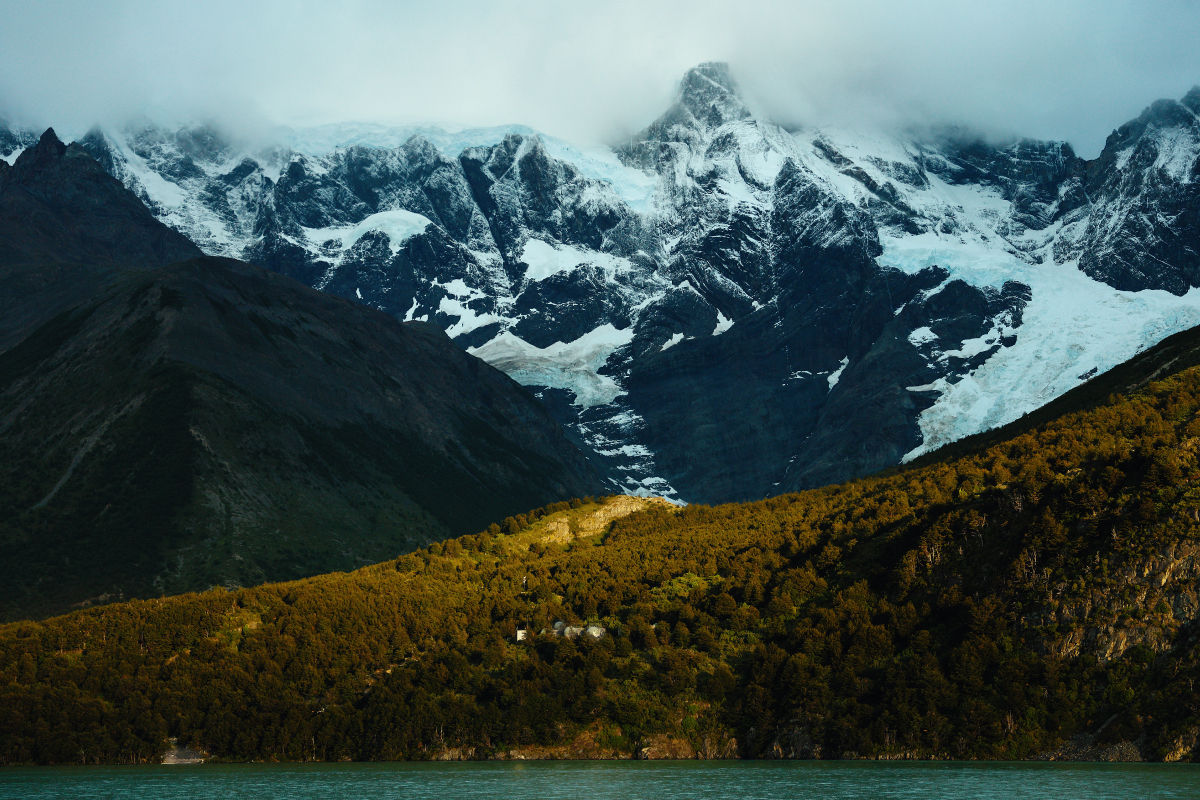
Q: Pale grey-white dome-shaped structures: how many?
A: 4